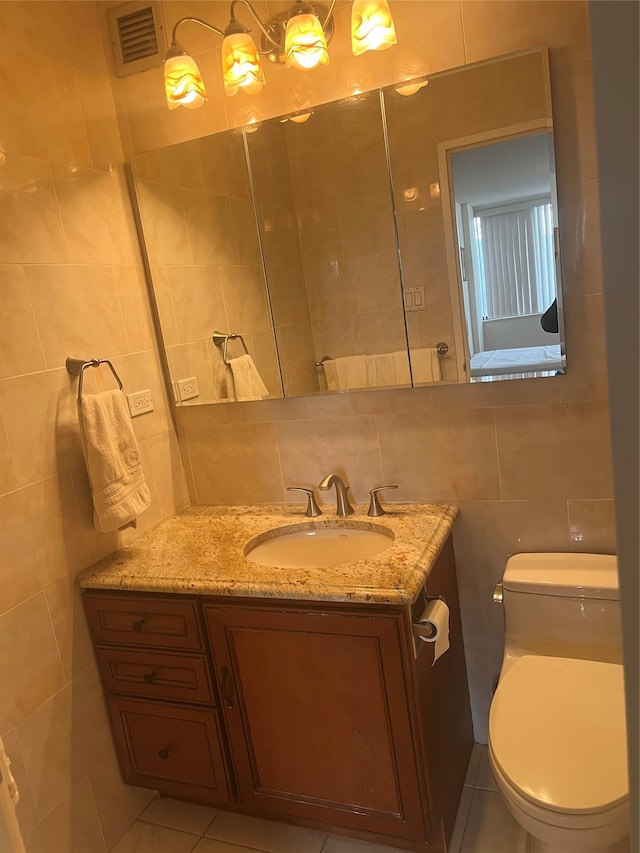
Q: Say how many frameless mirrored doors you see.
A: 3